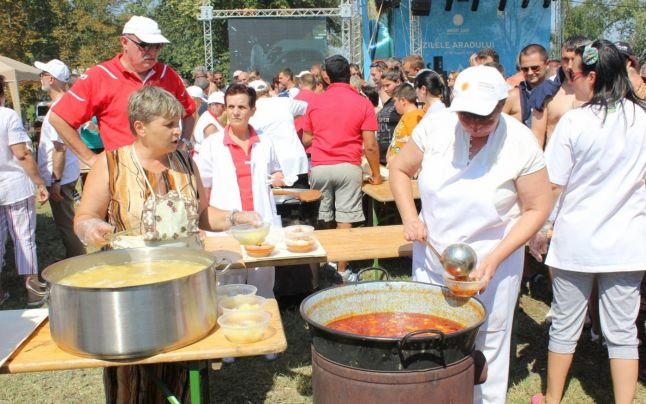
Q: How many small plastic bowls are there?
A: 8